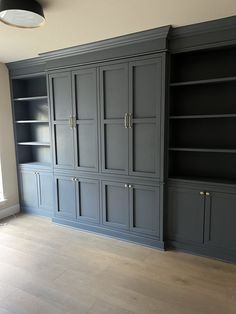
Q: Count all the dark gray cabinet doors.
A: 12